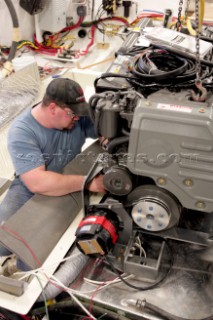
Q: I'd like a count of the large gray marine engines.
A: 1